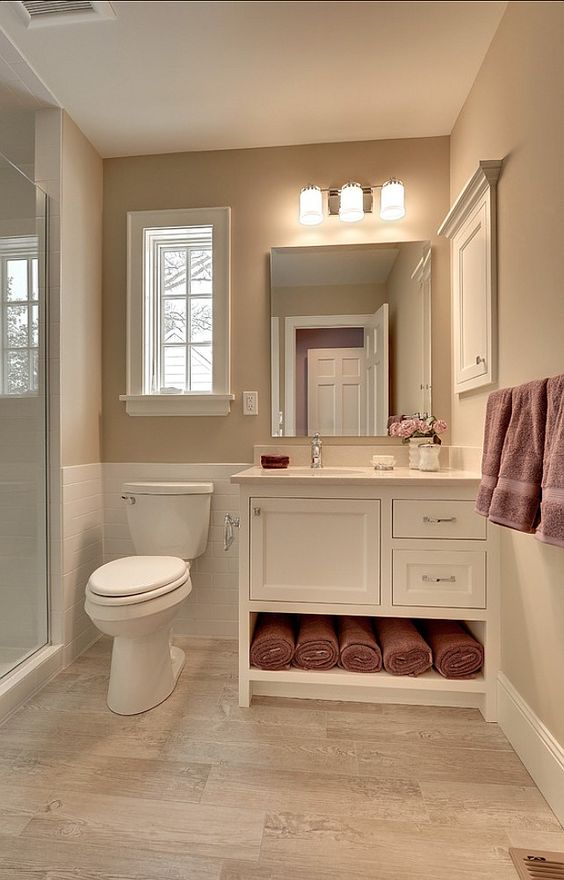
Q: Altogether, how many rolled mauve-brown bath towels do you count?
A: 5